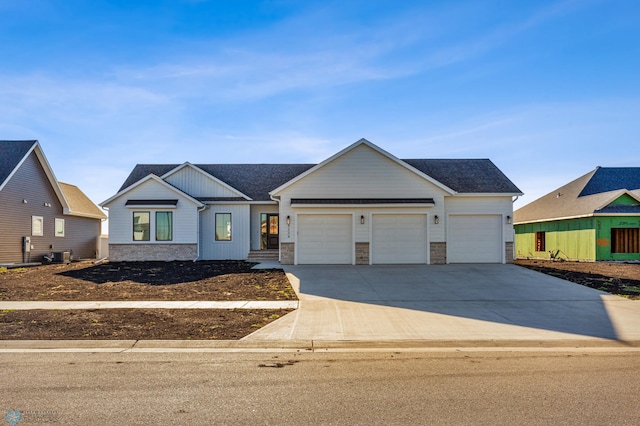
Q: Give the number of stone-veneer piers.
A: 4